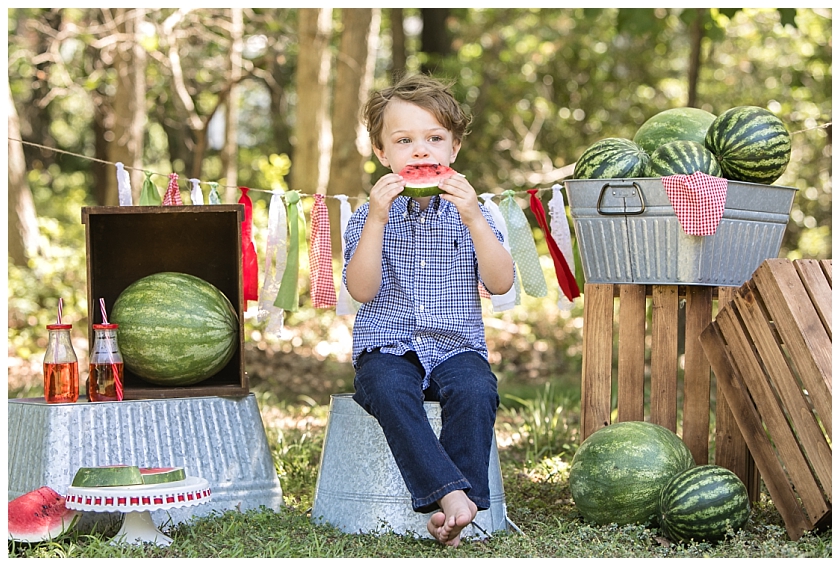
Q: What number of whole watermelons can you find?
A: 7